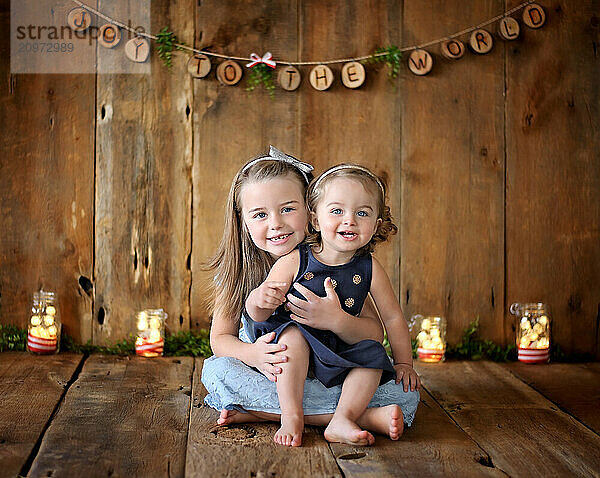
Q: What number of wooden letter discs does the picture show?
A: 13